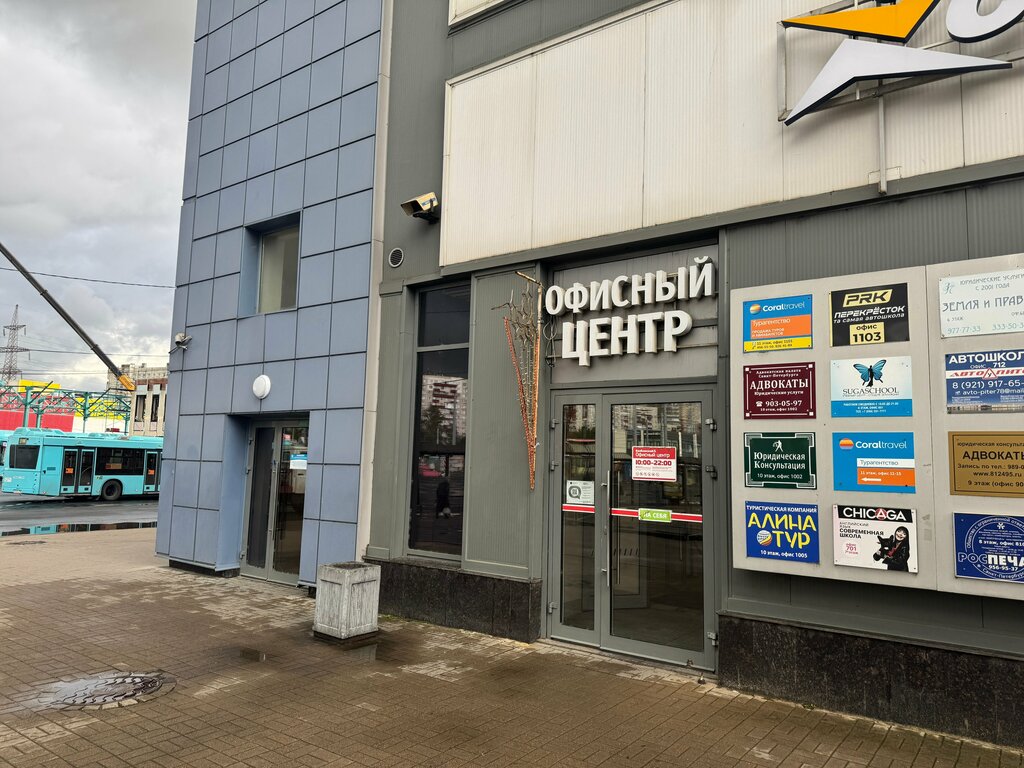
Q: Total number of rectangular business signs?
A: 12